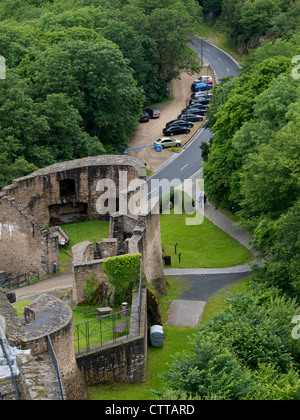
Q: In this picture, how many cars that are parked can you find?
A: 13